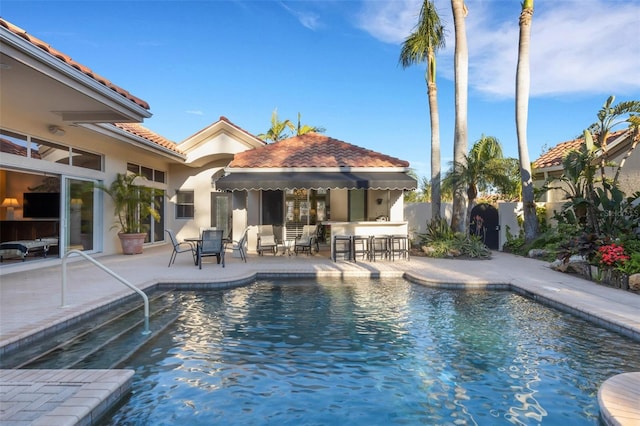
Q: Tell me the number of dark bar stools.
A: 4